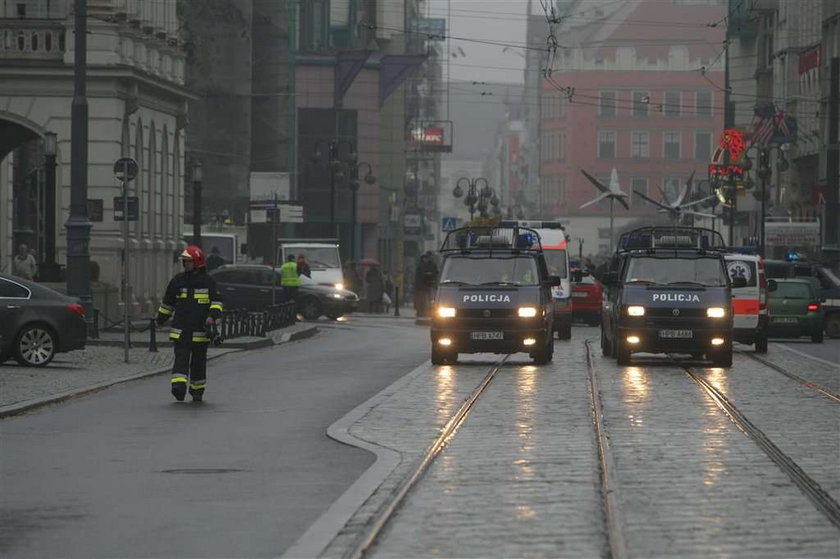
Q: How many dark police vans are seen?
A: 2